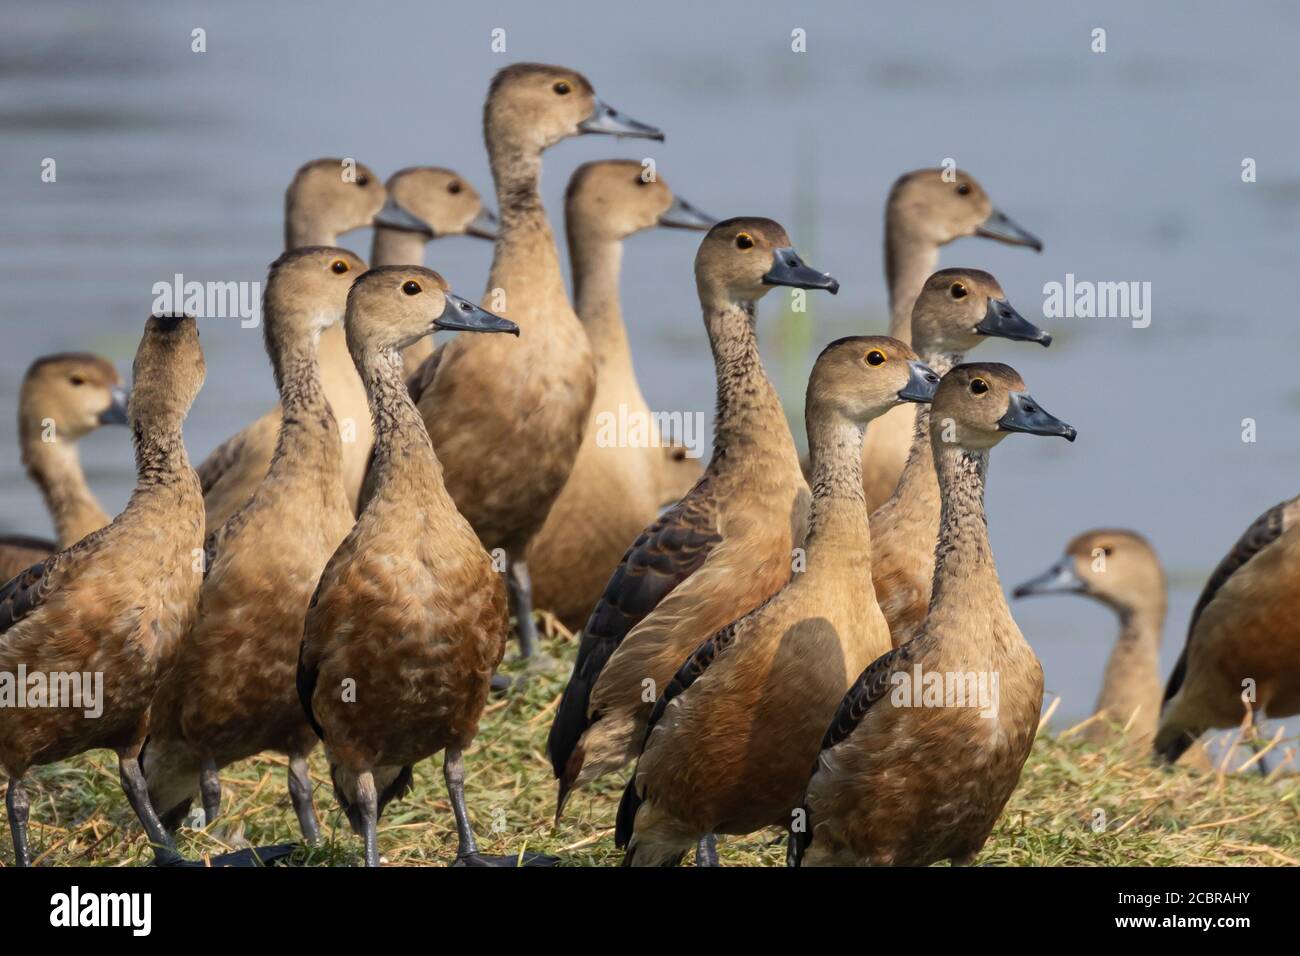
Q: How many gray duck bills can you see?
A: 12